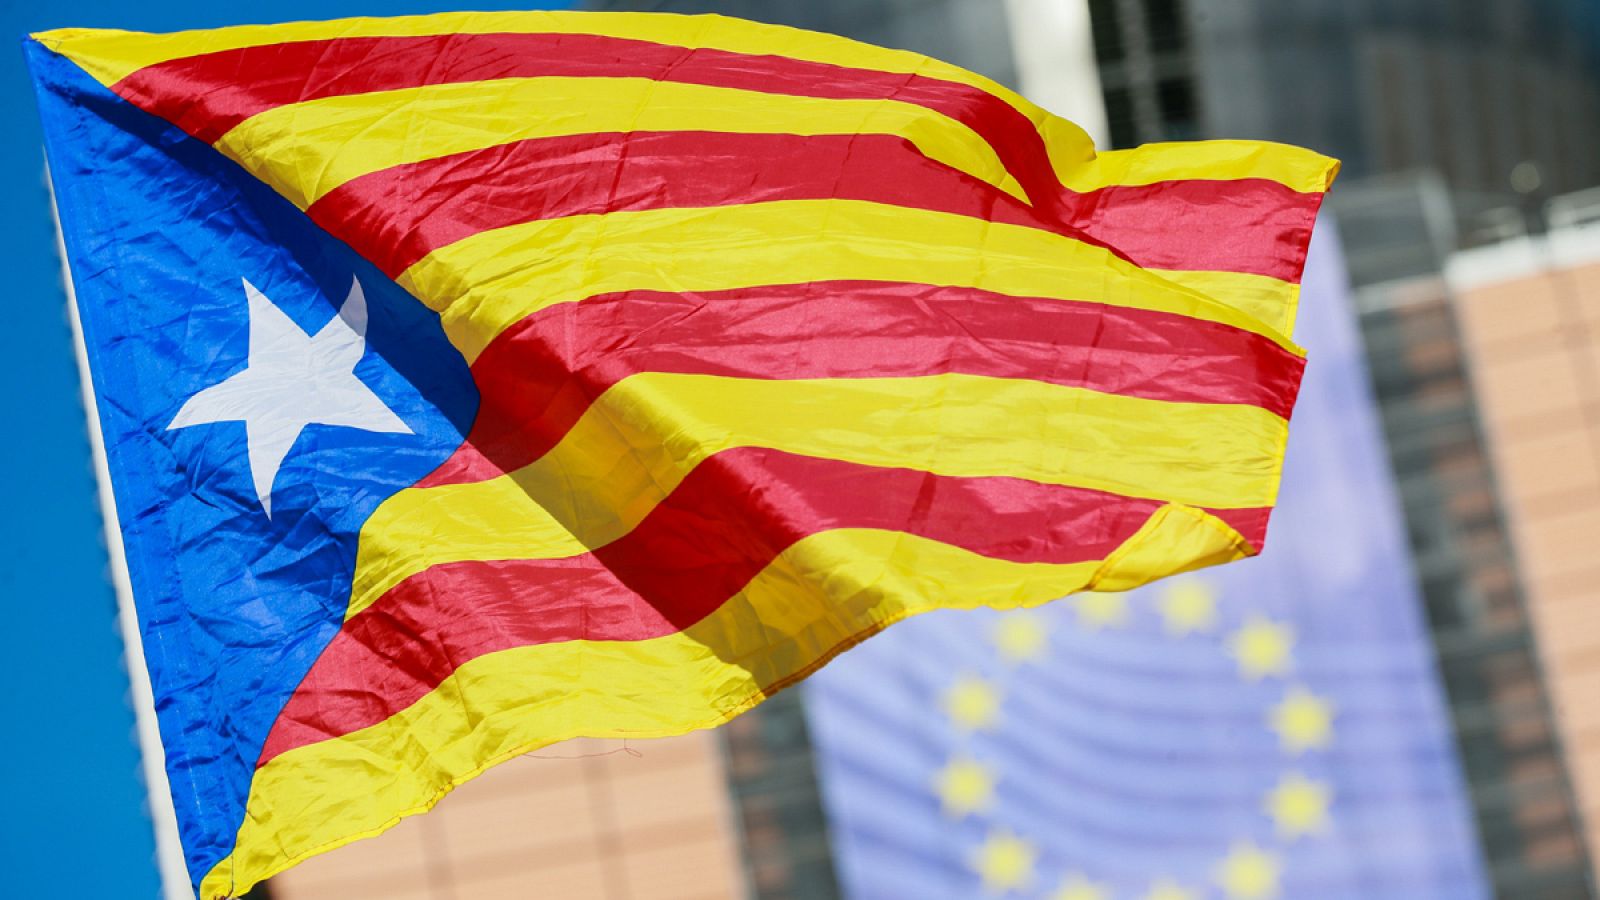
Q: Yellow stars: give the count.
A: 12